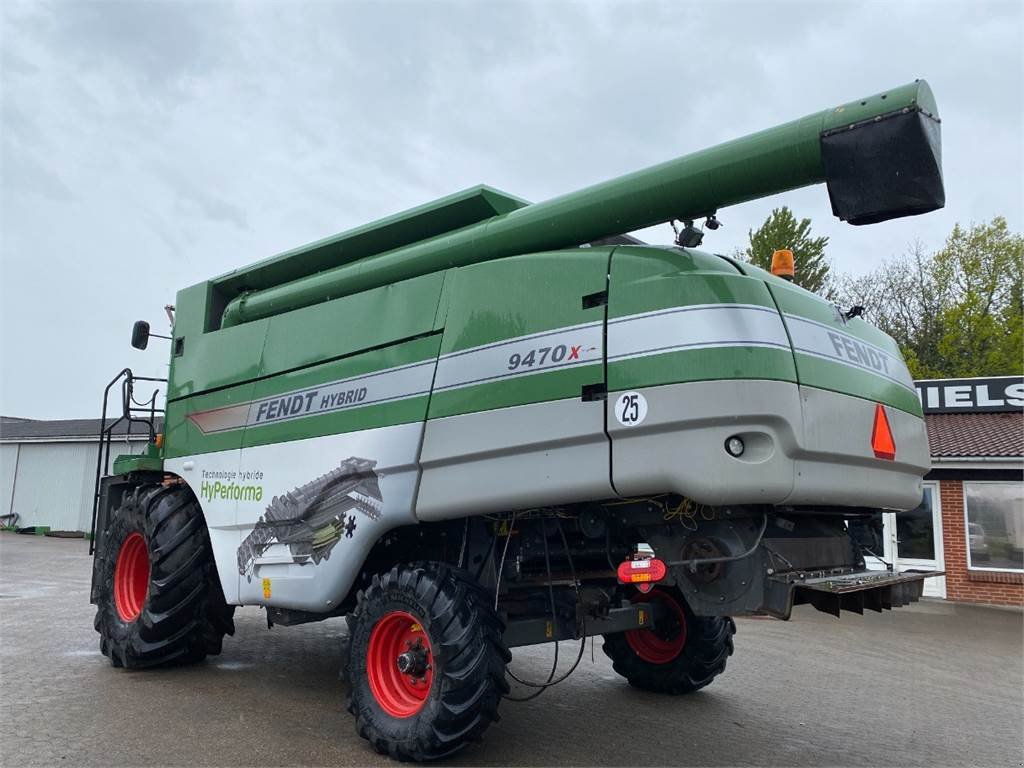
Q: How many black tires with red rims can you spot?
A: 3